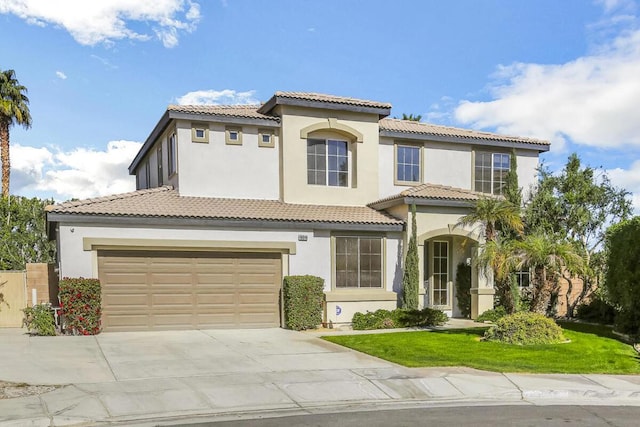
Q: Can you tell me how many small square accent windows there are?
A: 3